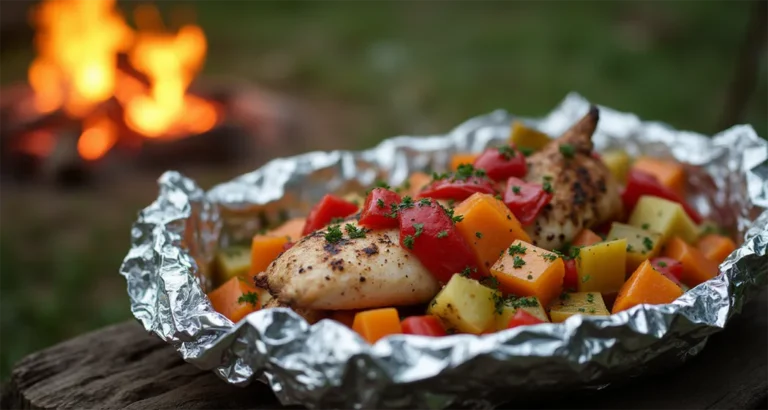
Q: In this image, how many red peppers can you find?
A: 11